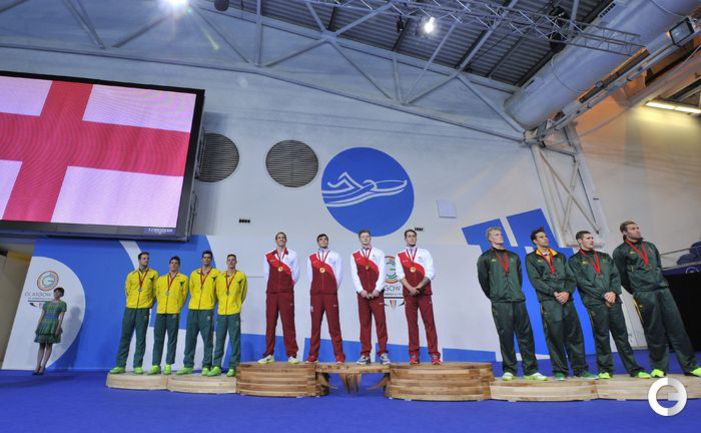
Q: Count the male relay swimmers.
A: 12